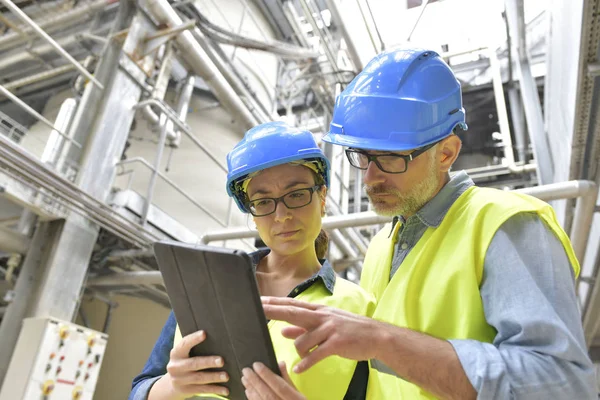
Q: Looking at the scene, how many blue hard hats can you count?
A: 2